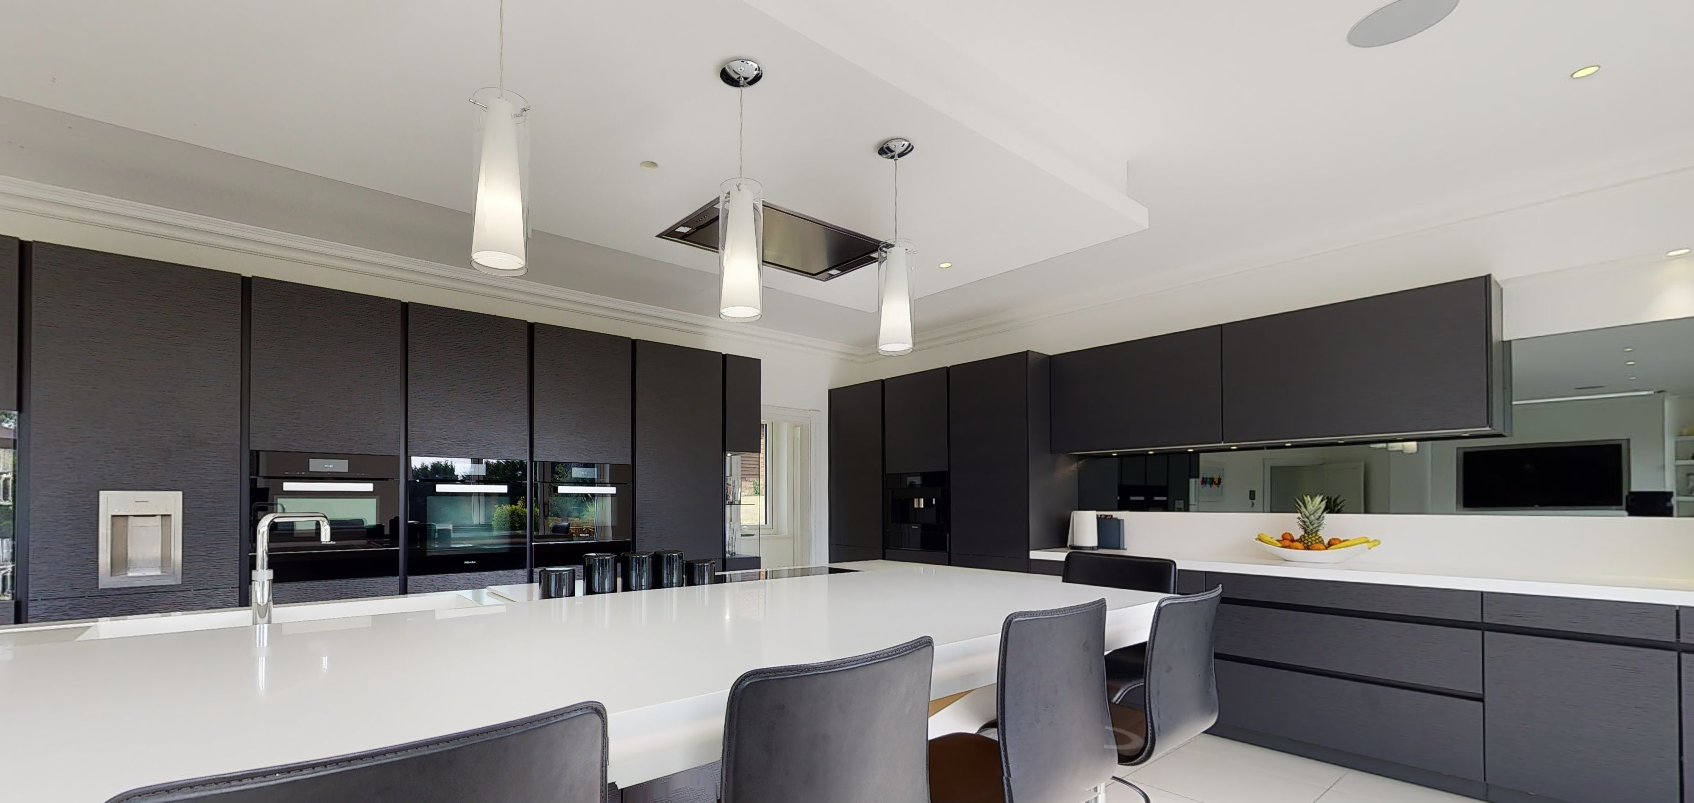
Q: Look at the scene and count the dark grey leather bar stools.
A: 5